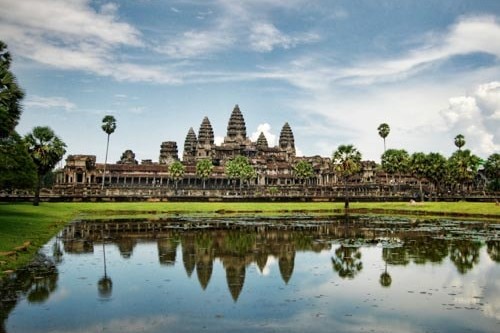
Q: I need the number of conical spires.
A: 5